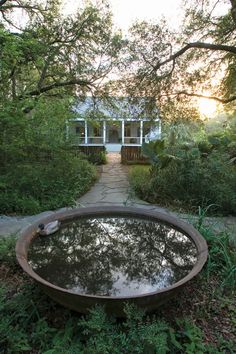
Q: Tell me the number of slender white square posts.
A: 6